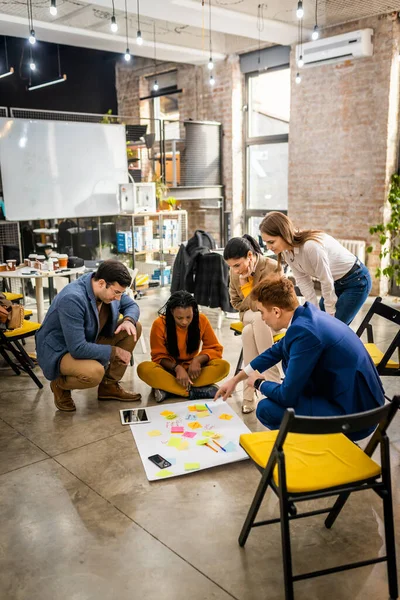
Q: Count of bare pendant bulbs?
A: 13